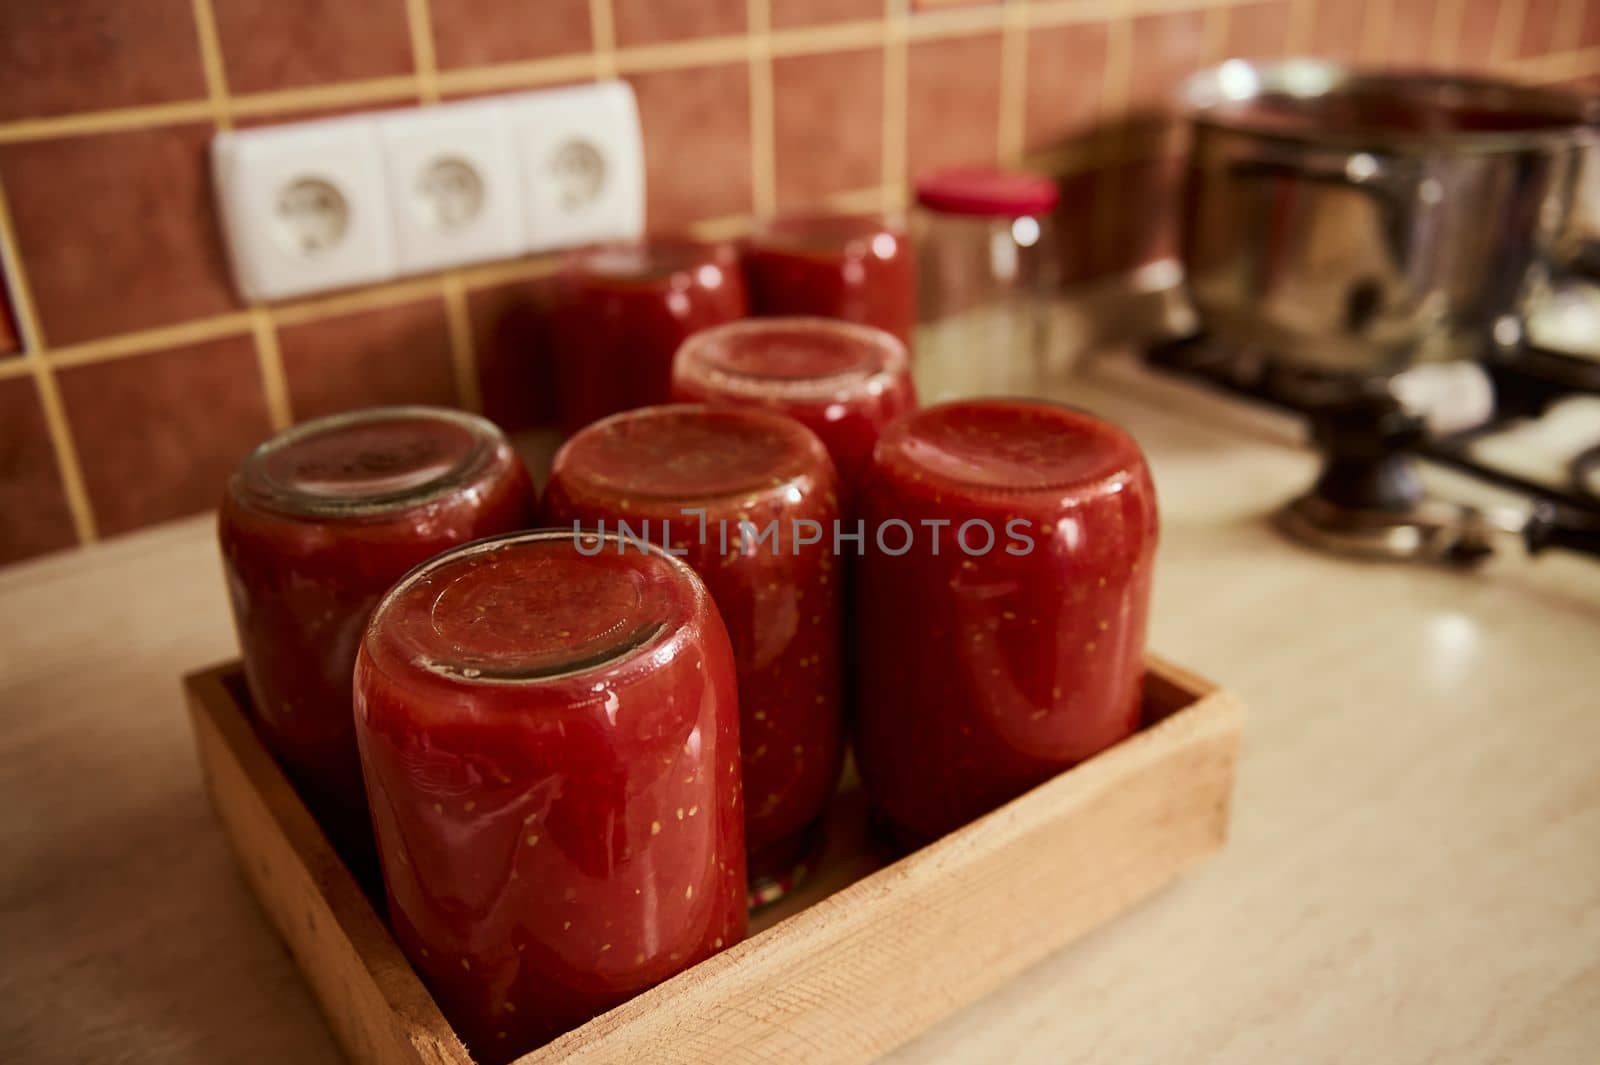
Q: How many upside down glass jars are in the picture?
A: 7